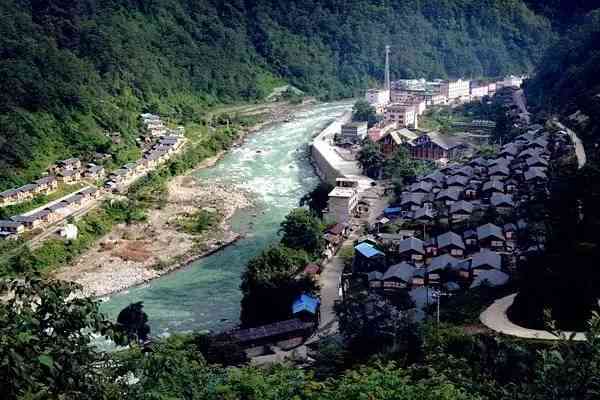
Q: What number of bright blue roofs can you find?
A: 3